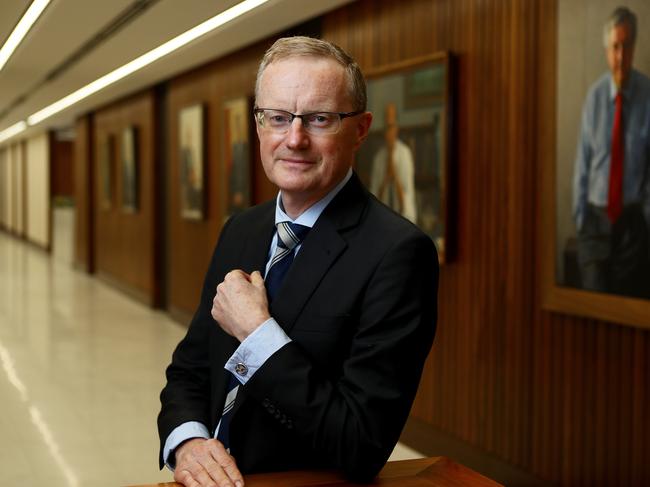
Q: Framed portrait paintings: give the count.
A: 6